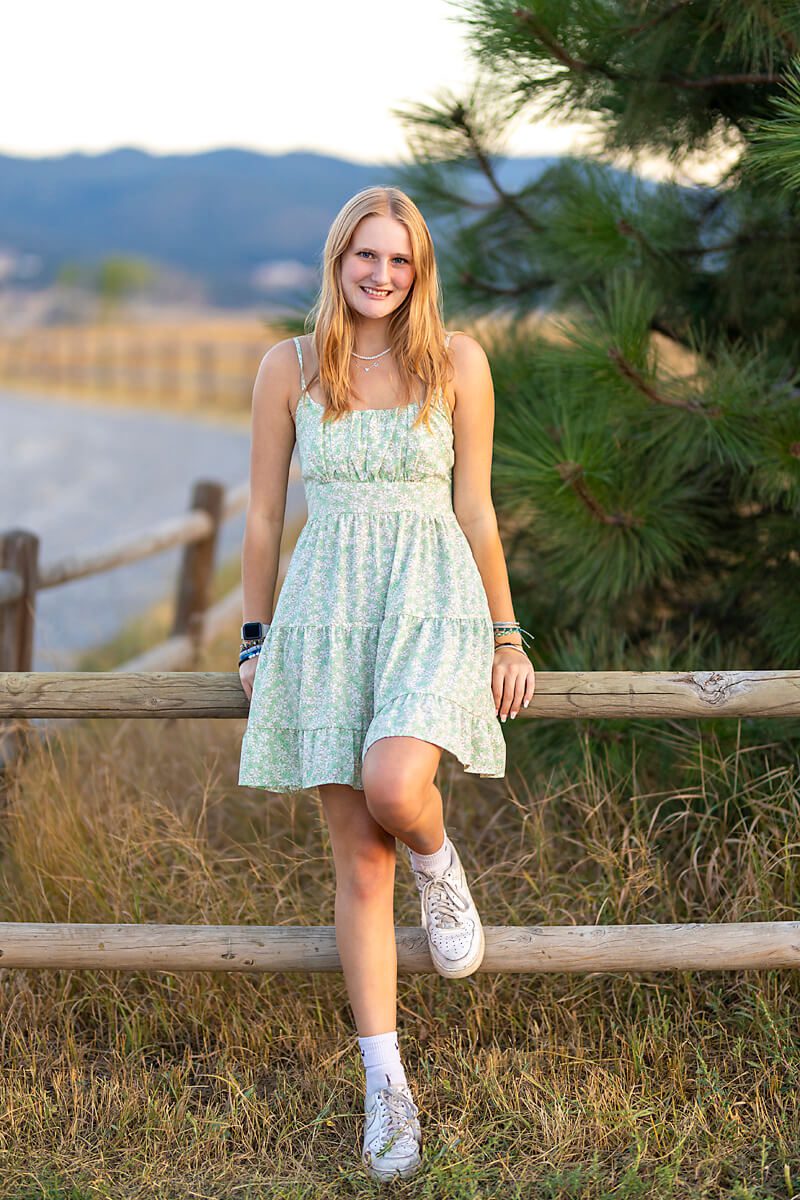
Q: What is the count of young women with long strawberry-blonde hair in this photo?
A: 1